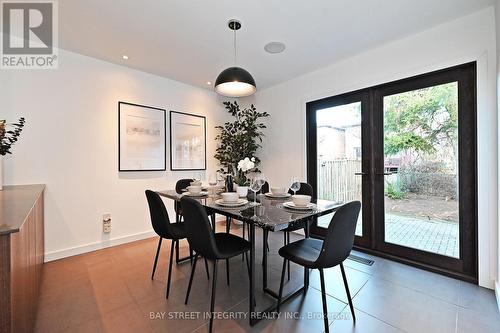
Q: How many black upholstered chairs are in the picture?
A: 6